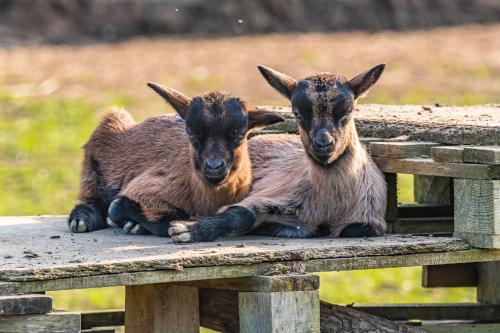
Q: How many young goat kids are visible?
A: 2